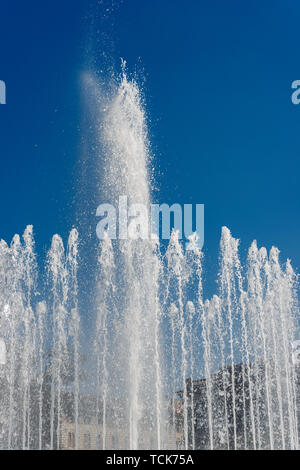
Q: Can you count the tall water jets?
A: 1